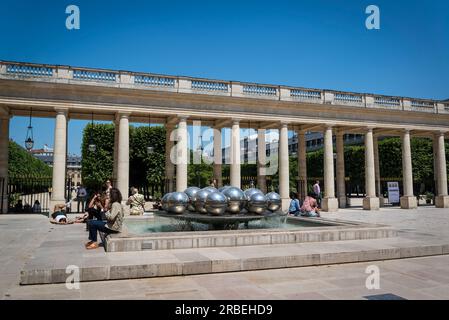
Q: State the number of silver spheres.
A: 11